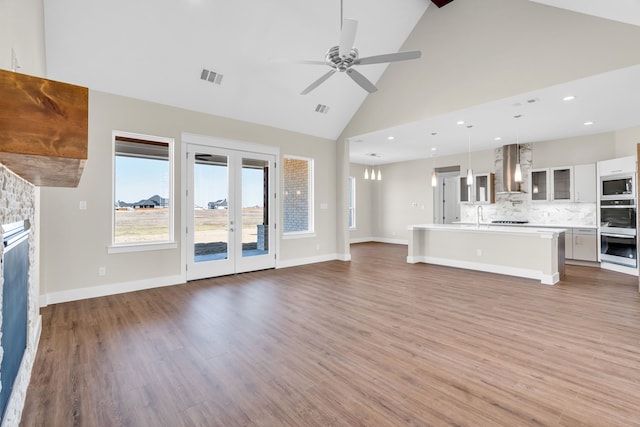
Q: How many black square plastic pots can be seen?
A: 0